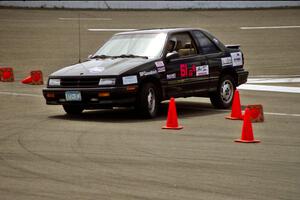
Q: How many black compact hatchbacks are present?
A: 1